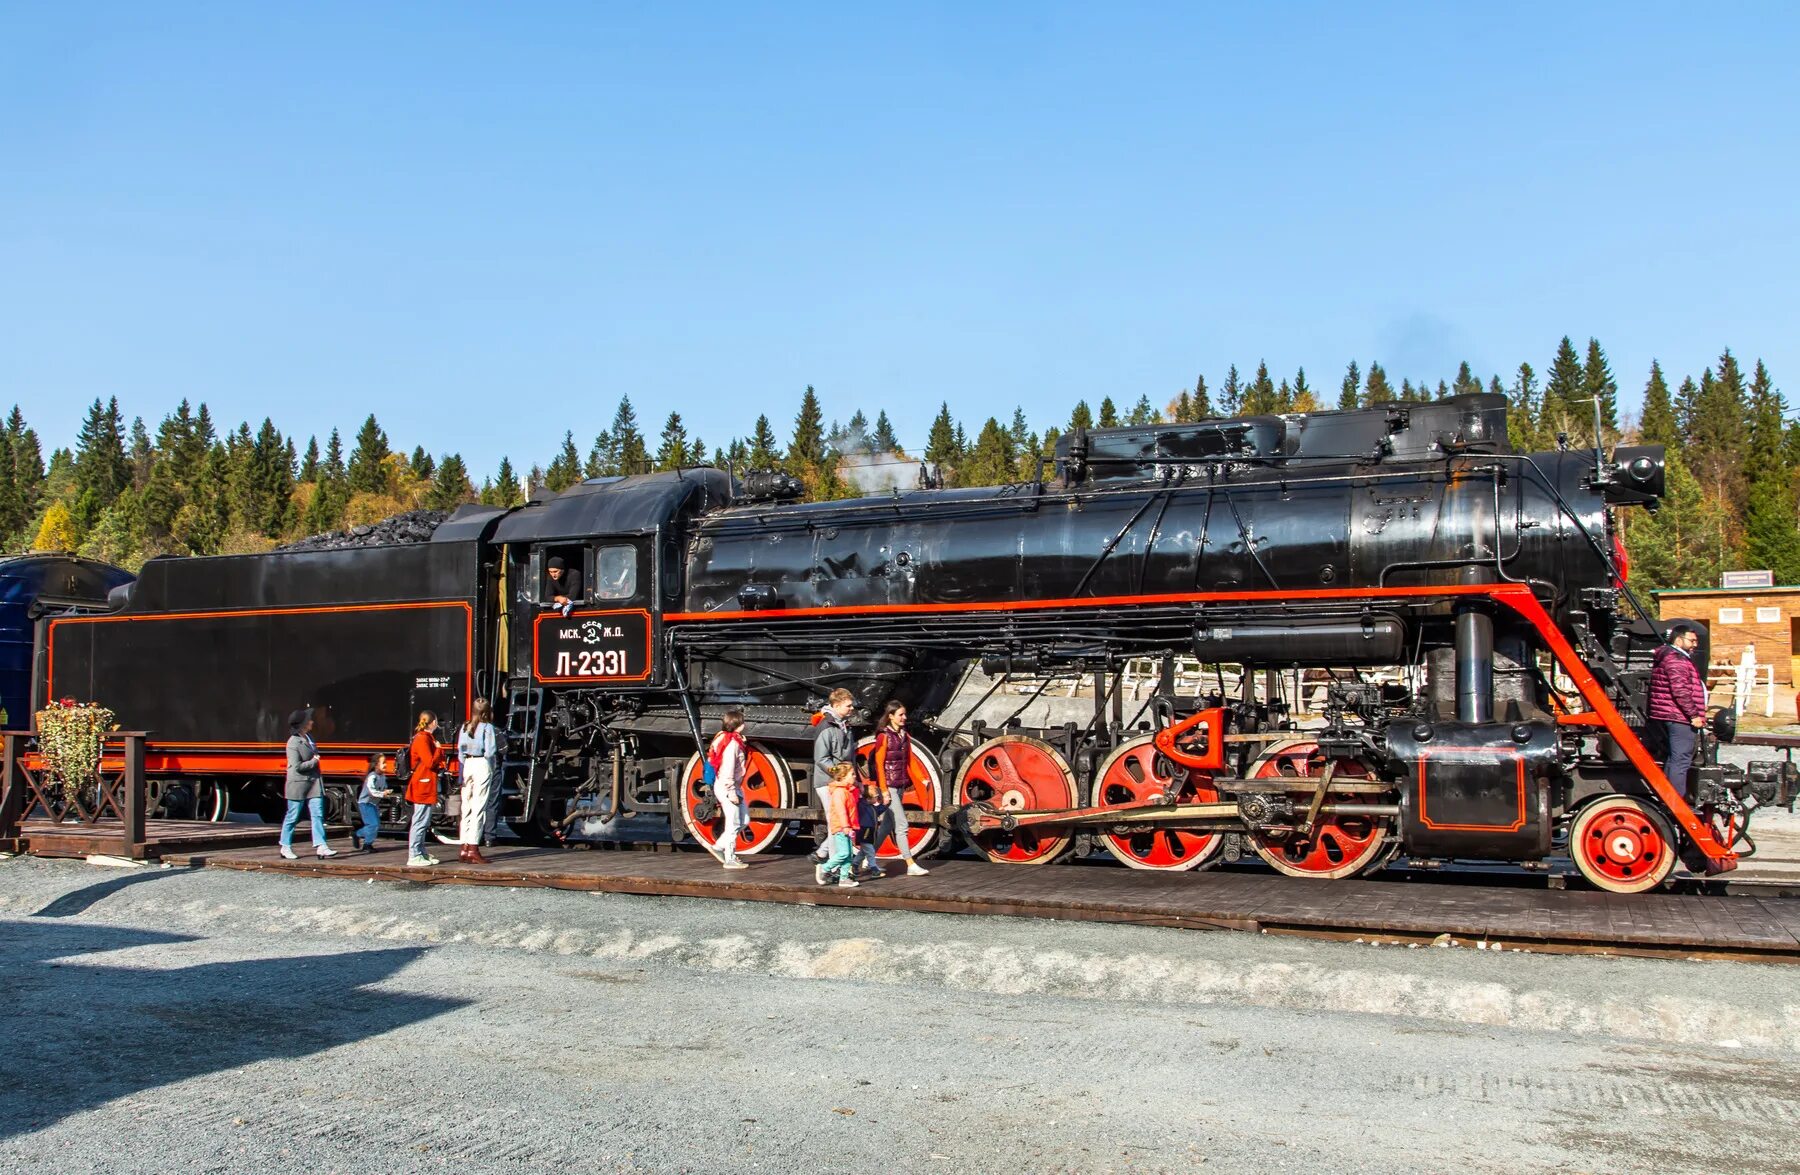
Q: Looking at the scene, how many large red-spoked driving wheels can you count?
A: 5